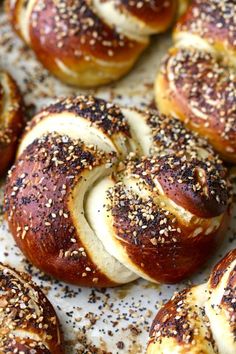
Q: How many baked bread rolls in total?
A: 6